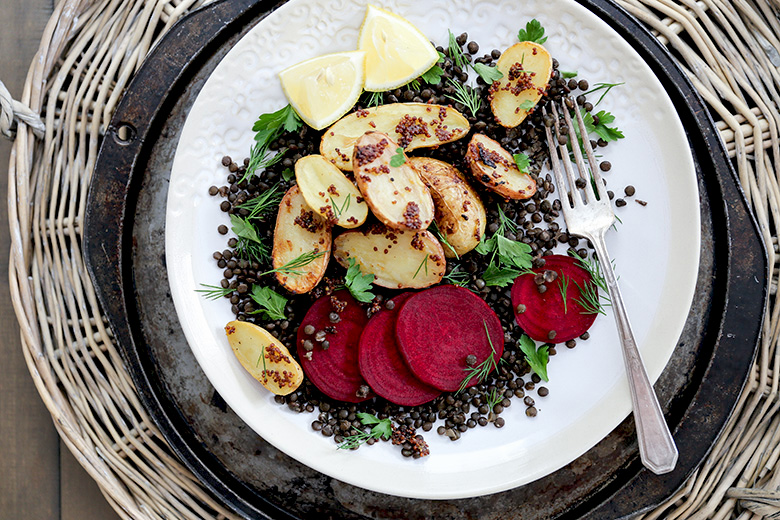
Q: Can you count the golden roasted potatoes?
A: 9